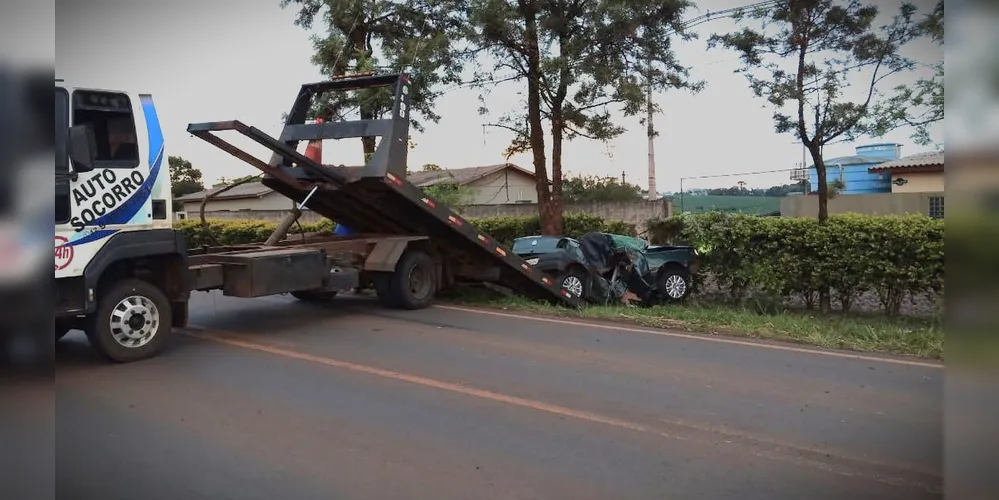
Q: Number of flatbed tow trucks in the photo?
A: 1